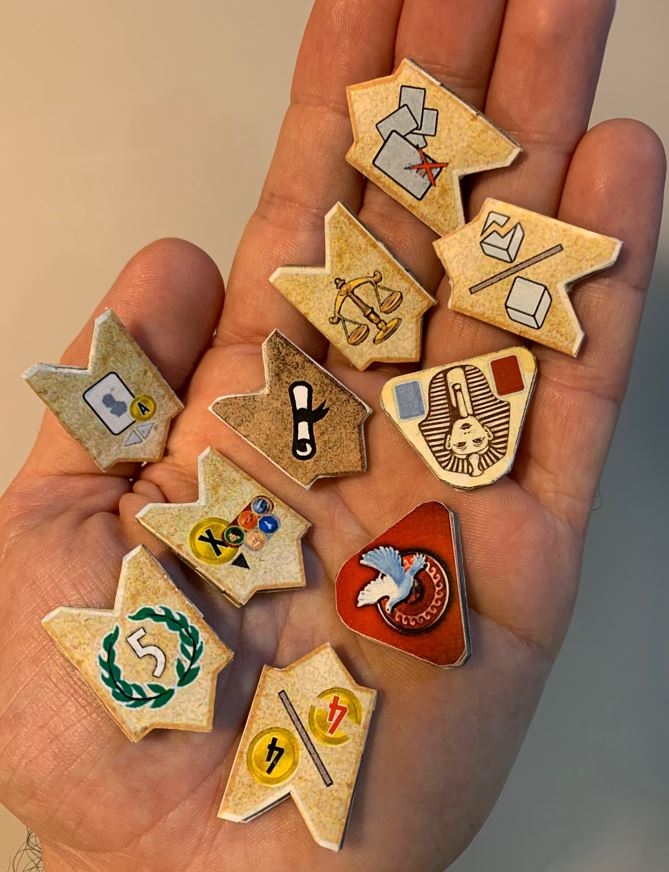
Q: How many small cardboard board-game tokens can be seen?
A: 10